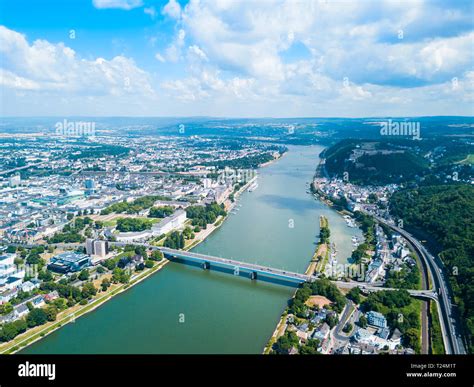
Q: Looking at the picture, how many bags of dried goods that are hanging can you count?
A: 0